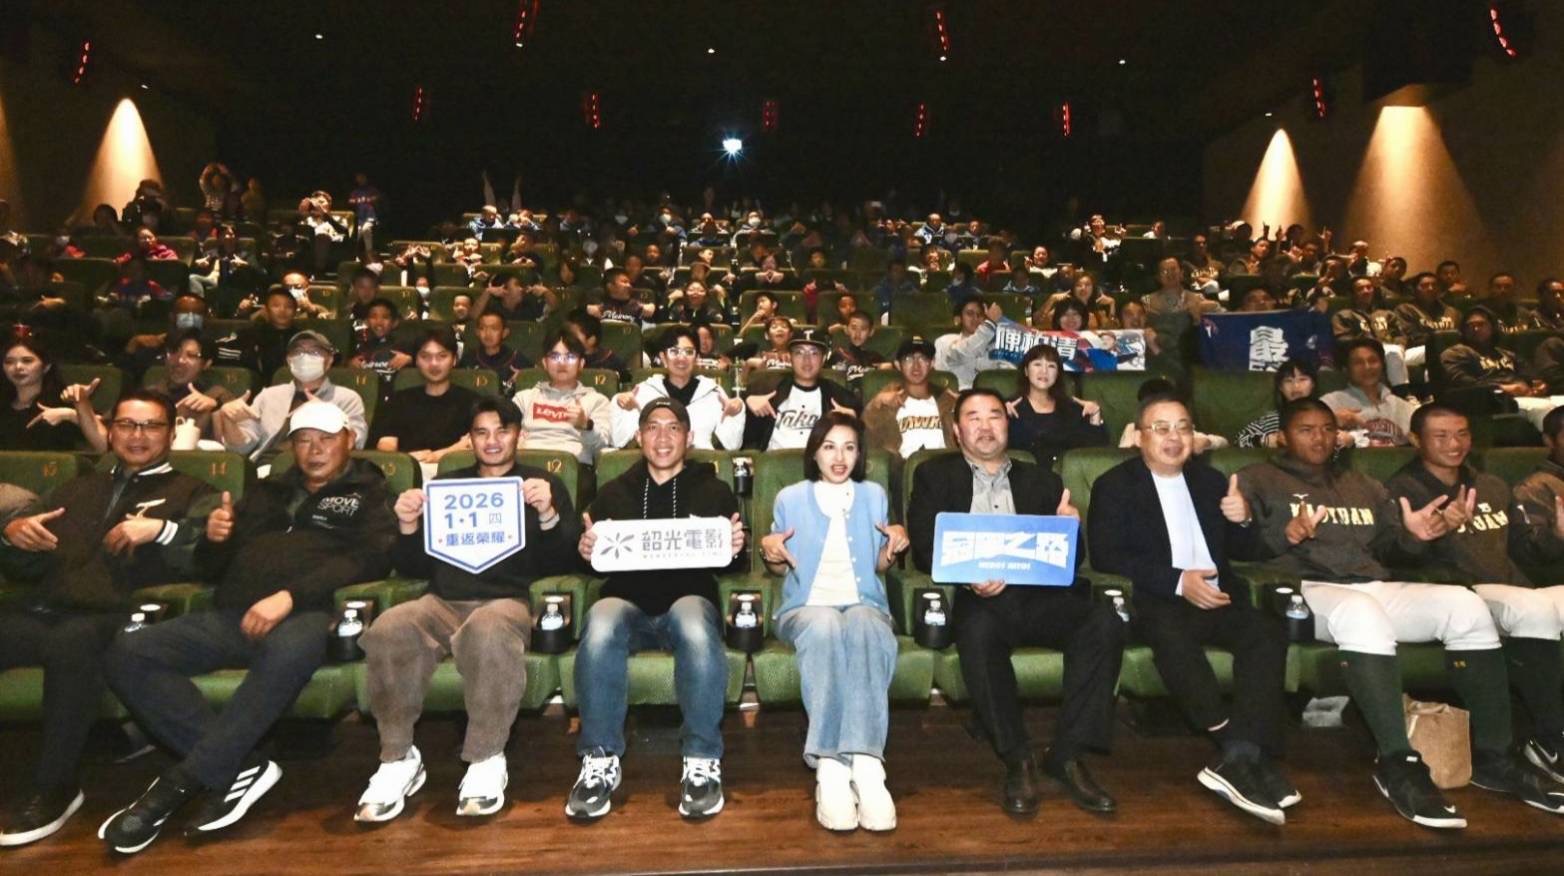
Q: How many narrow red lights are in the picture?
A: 10